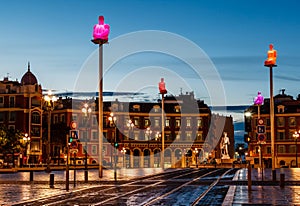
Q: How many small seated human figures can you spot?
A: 4